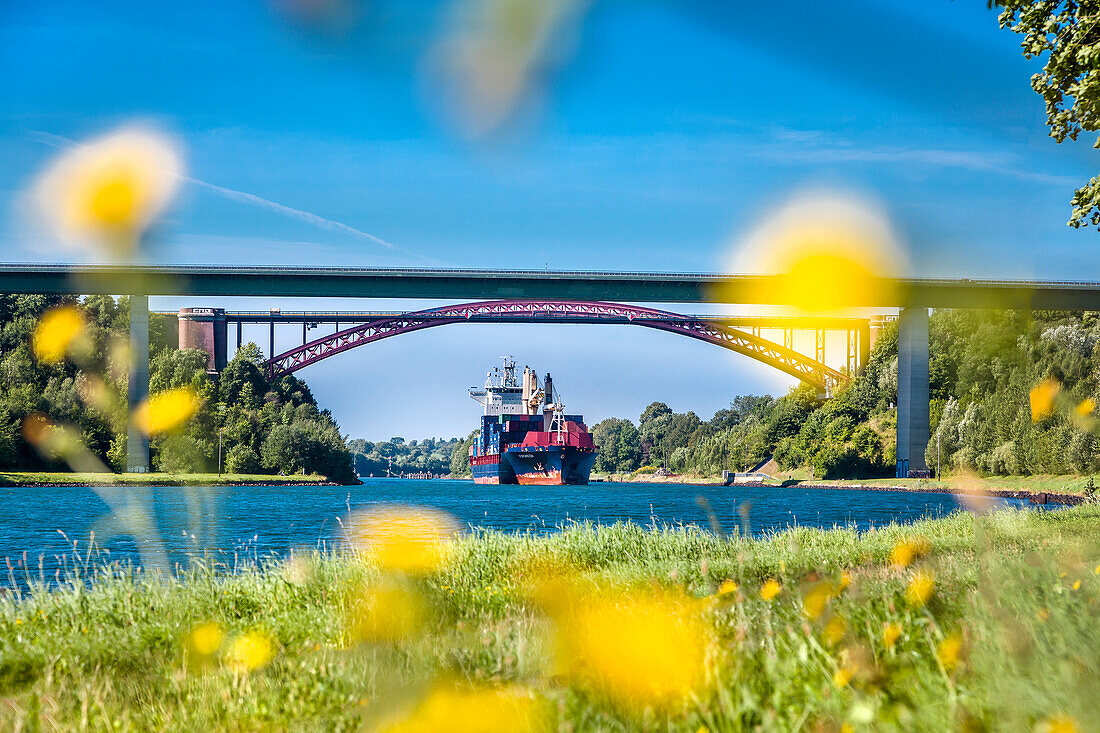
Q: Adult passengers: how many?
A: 0